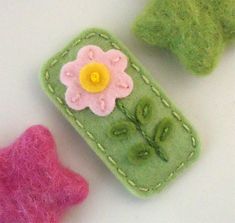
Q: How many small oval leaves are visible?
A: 4